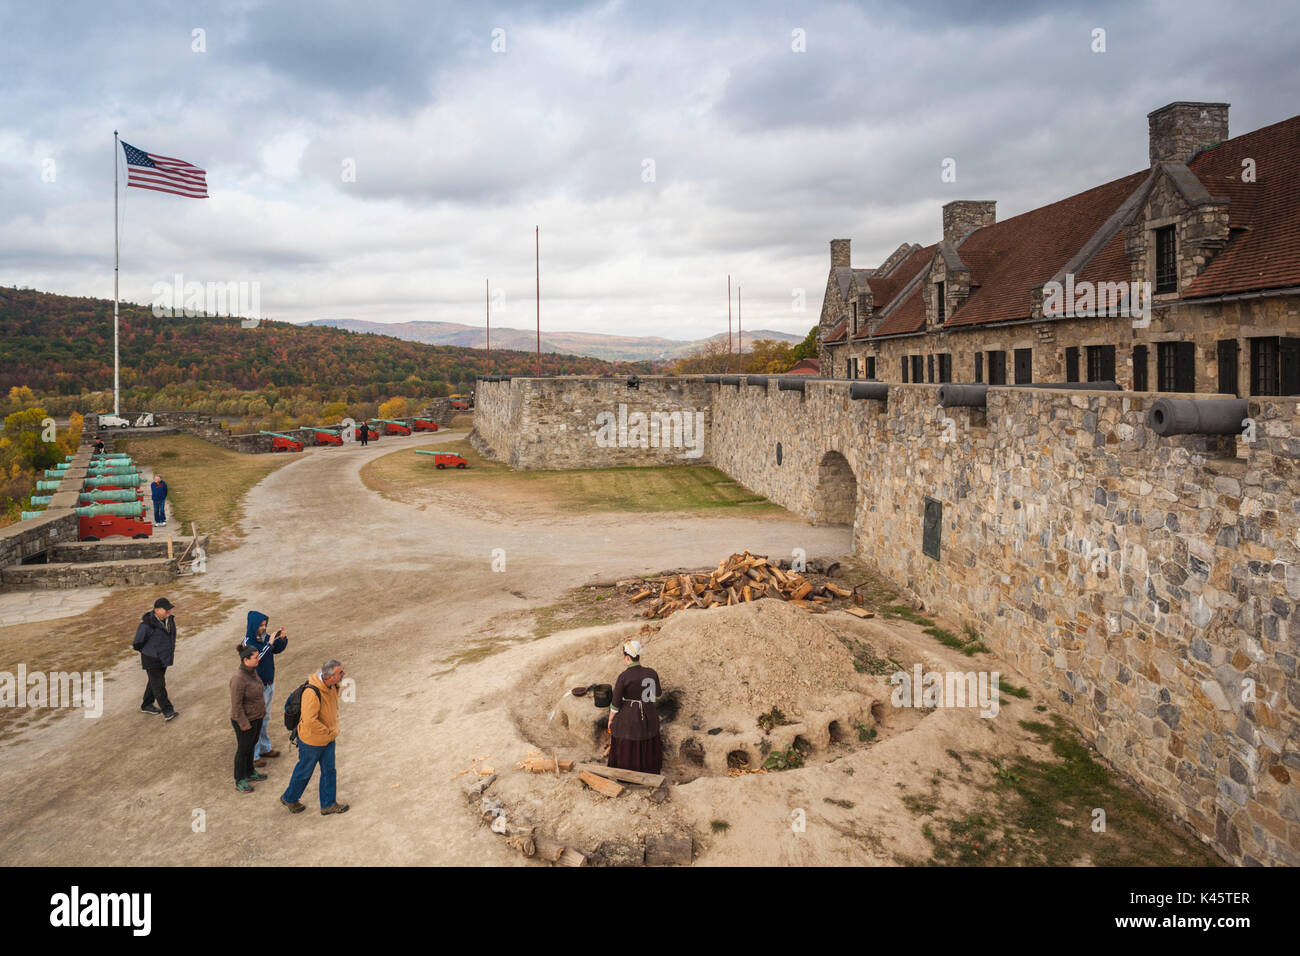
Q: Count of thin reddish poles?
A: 4